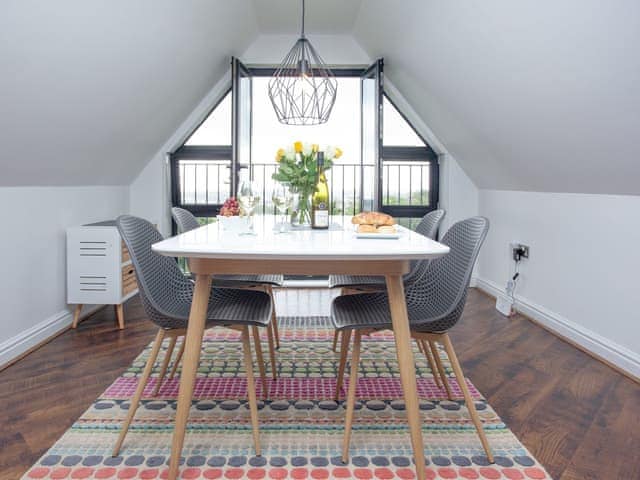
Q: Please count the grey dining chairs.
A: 4